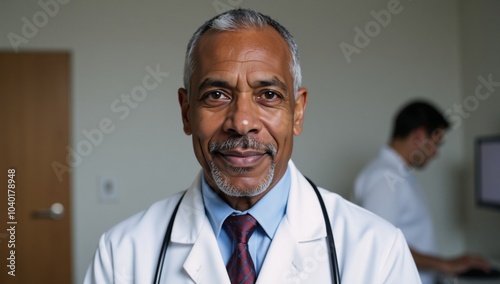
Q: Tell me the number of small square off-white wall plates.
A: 1